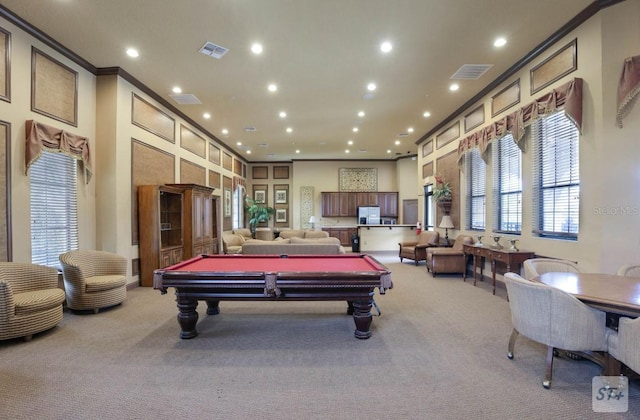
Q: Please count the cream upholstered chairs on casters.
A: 4